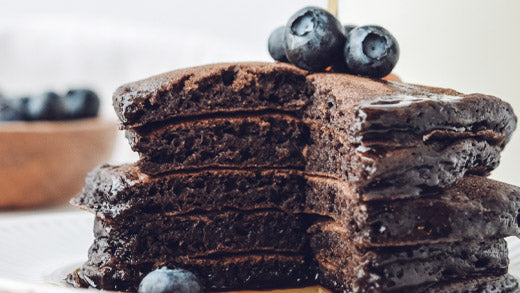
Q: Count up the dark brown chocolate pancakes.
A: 5